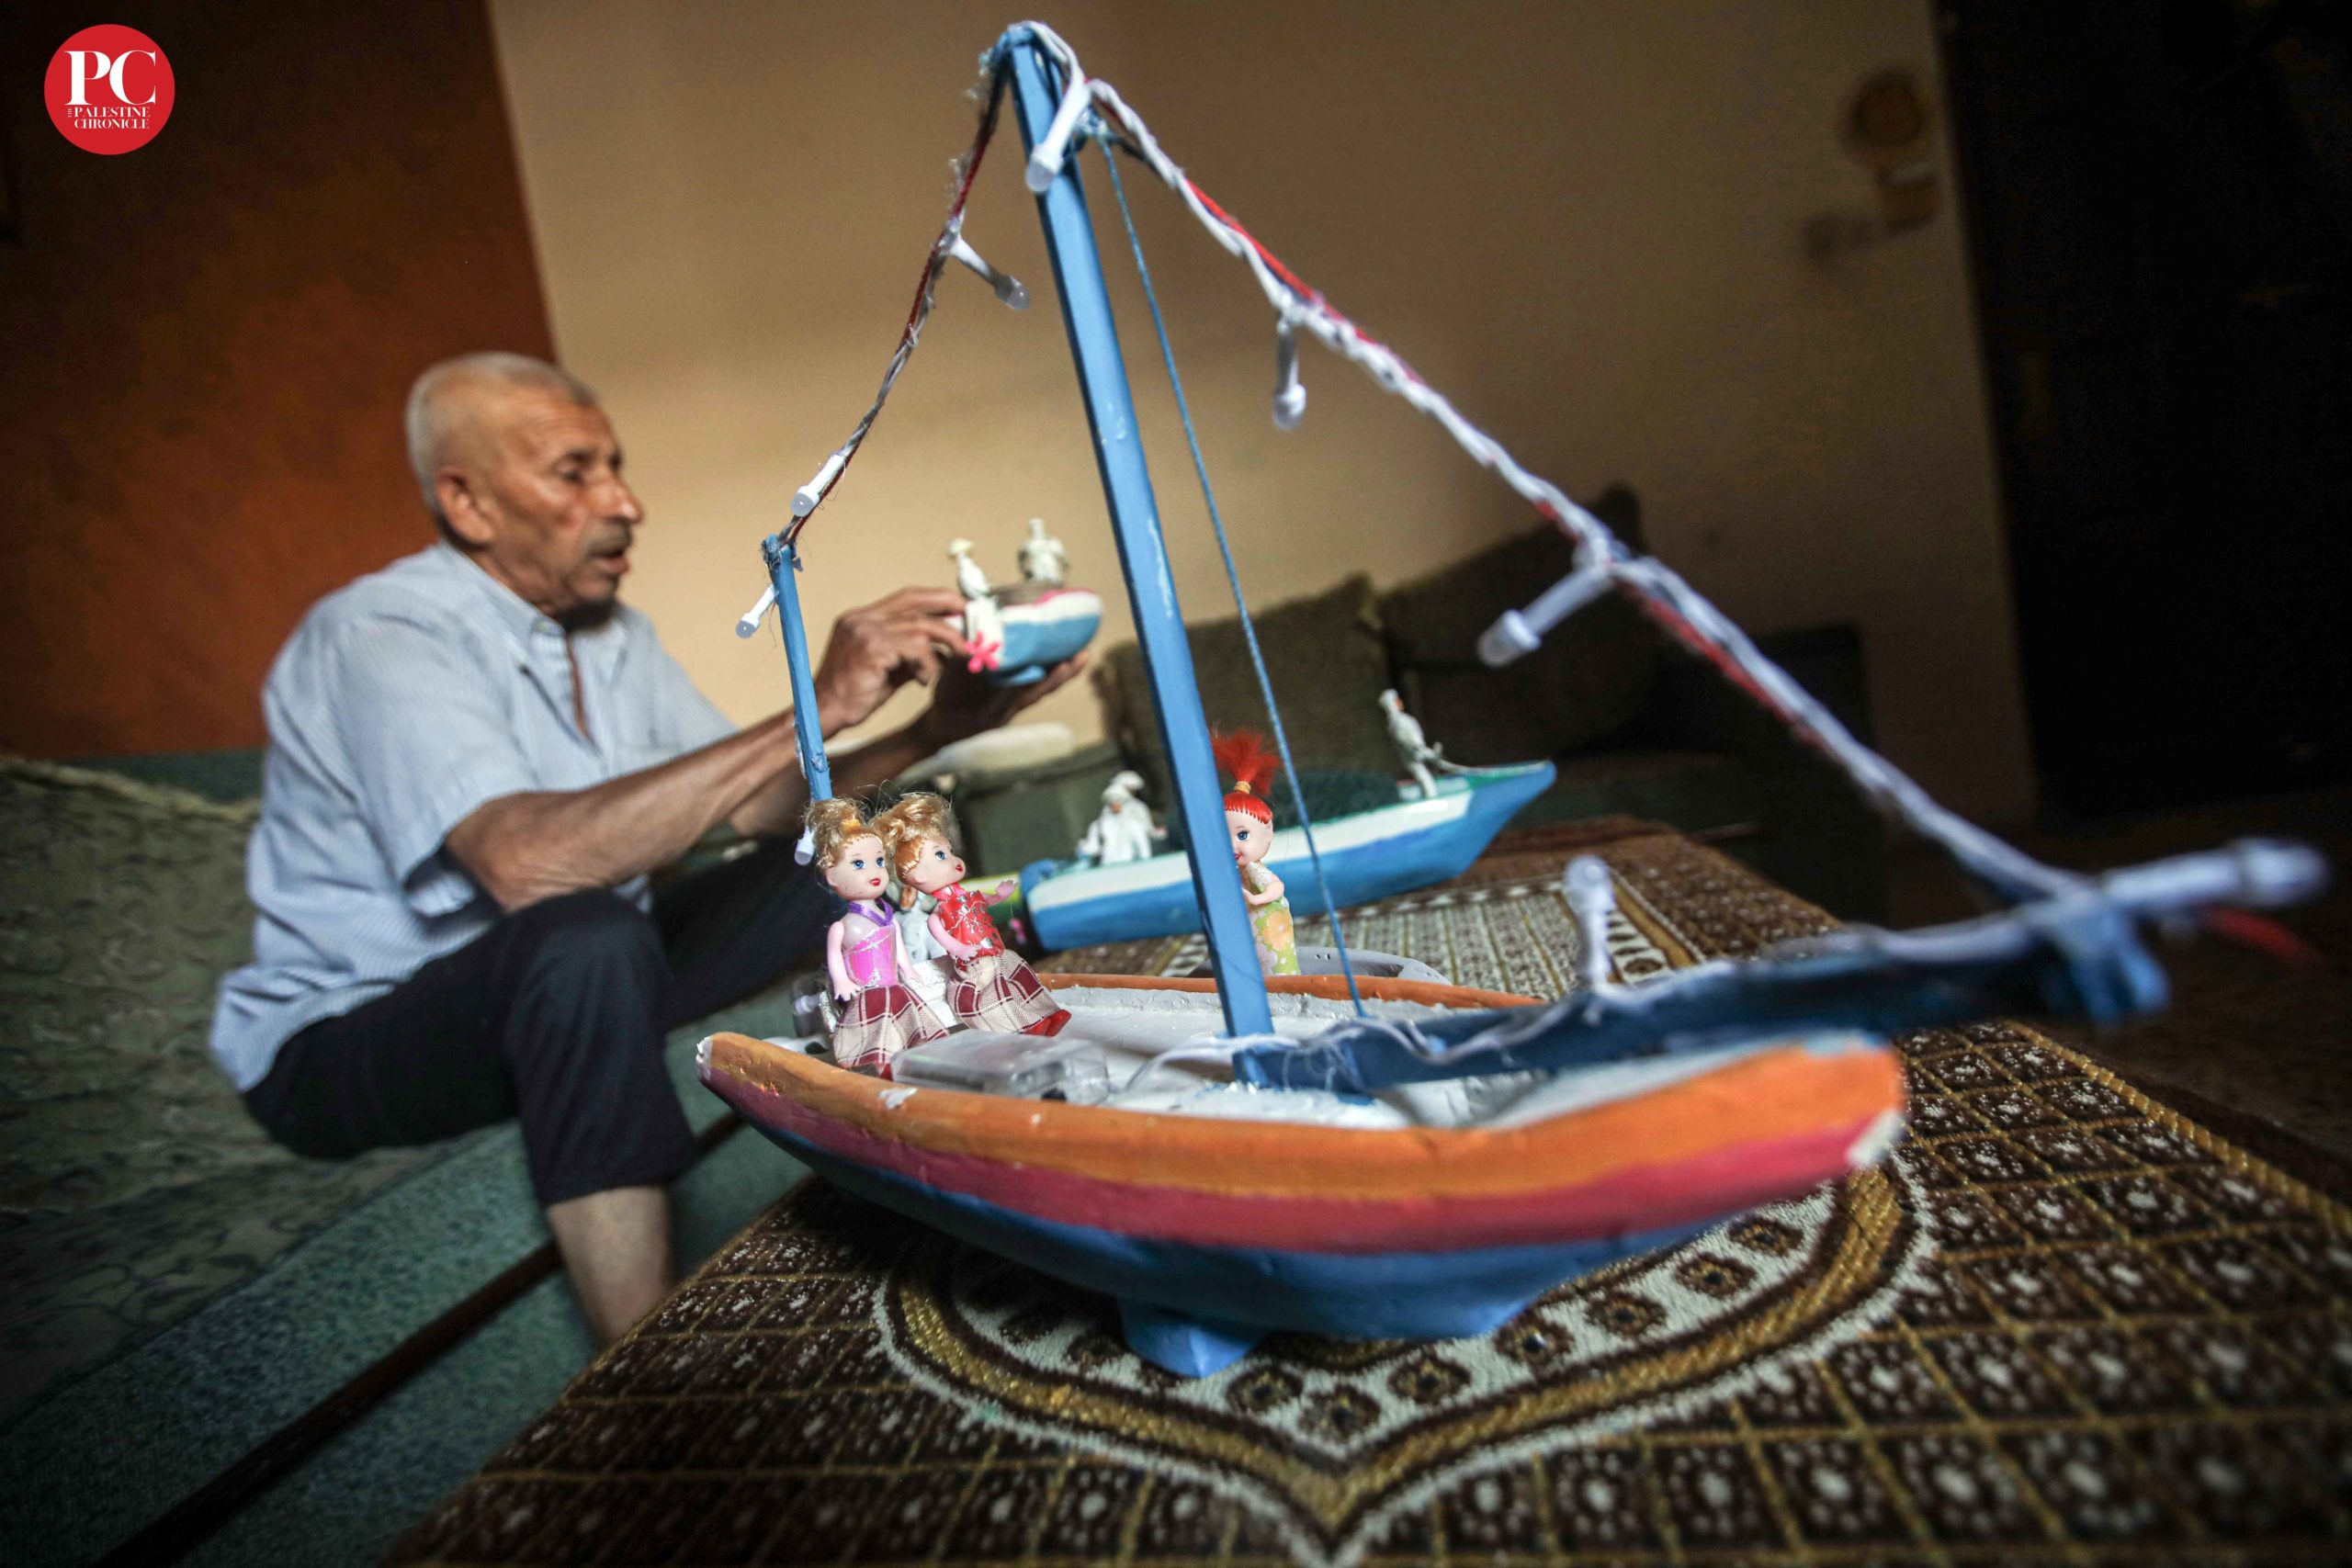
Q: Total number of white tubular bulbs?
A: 9